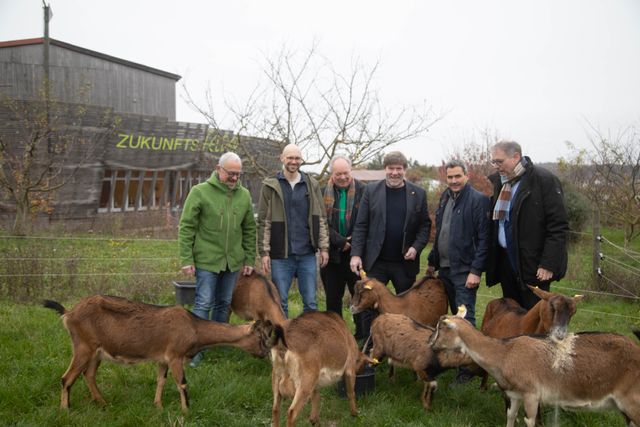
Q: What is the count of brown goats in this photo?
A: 7